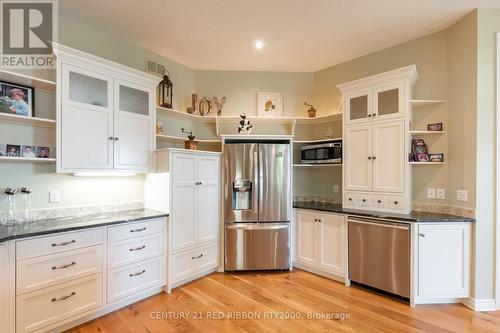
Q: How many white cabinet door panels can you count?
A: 11